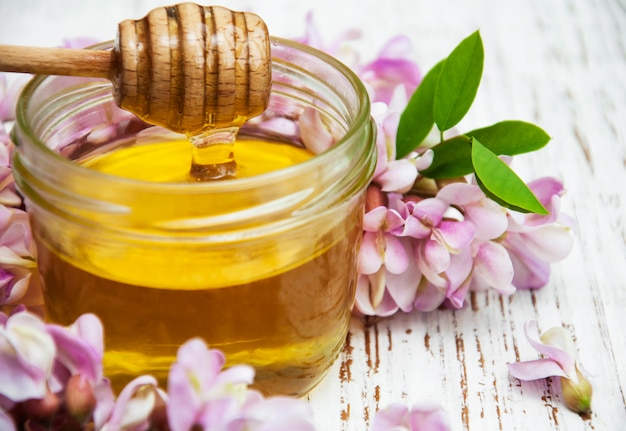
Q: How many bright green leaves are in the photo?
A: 5